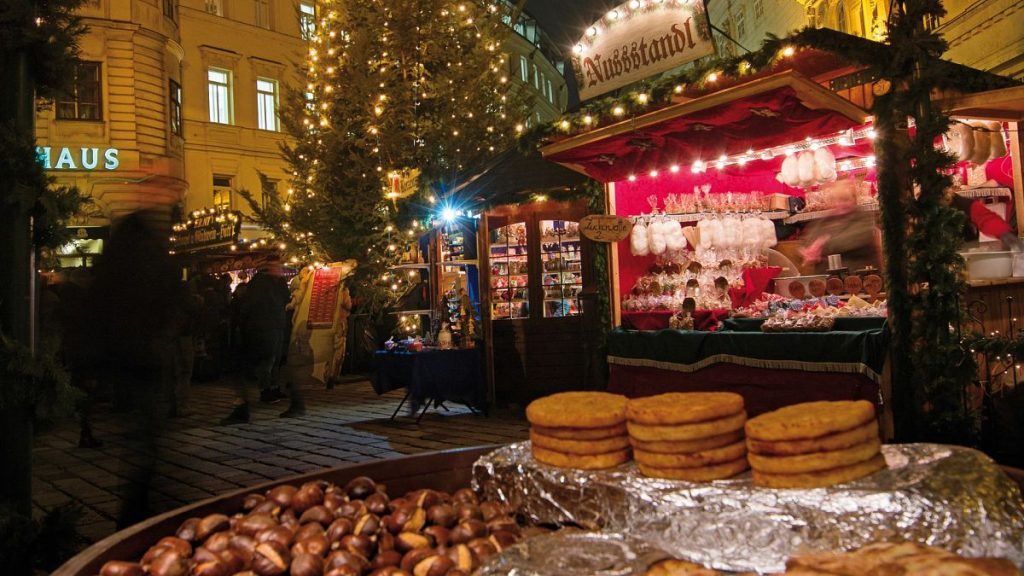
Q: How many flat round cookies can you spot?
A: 13